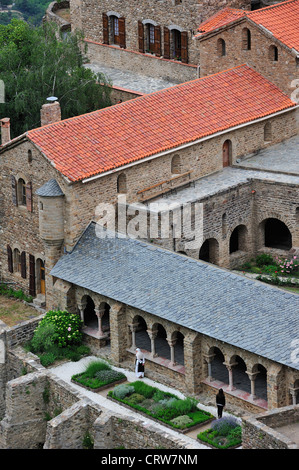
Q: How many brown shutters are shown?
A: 11